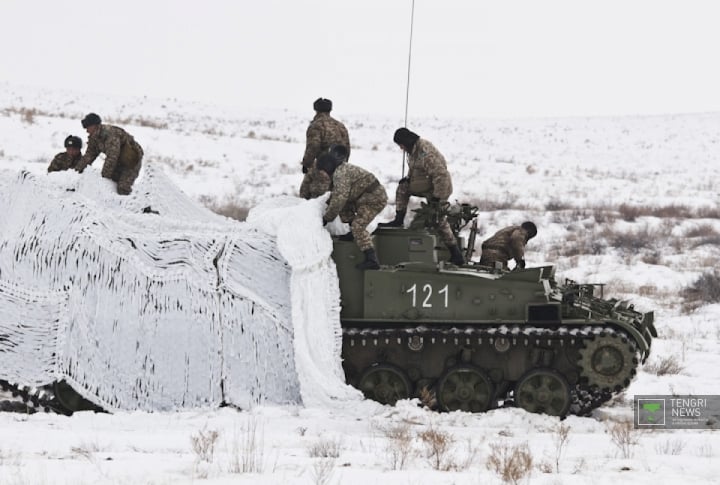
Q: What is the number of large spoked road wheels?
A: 3